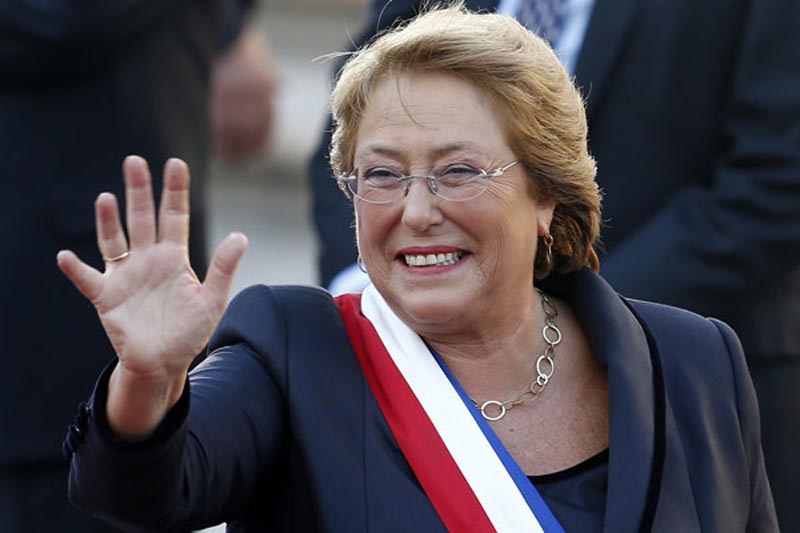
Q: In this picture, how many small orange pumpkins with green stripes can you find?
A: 0